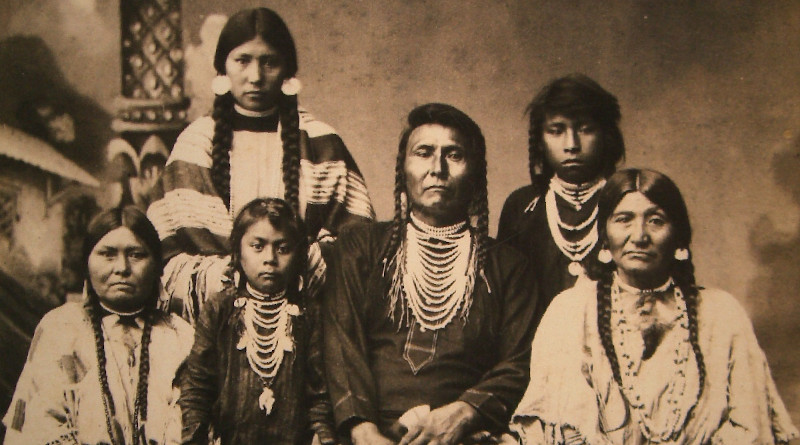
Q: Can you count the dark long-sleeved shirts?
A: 3